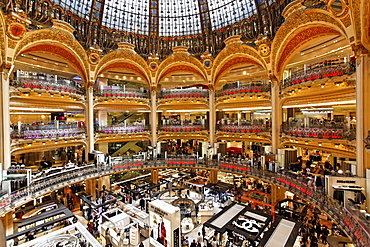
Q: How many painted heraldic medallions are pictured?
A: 6